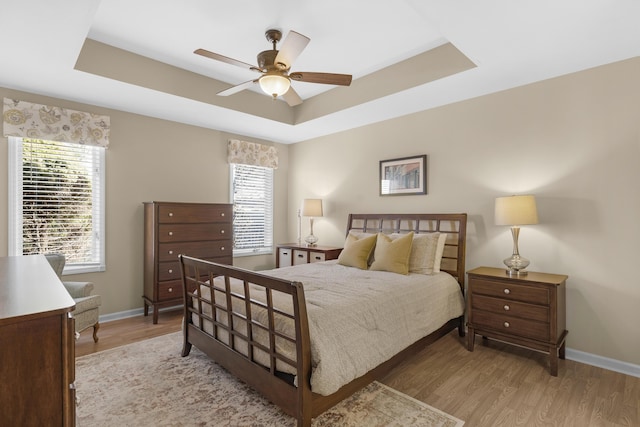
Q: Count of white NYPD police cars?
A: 0